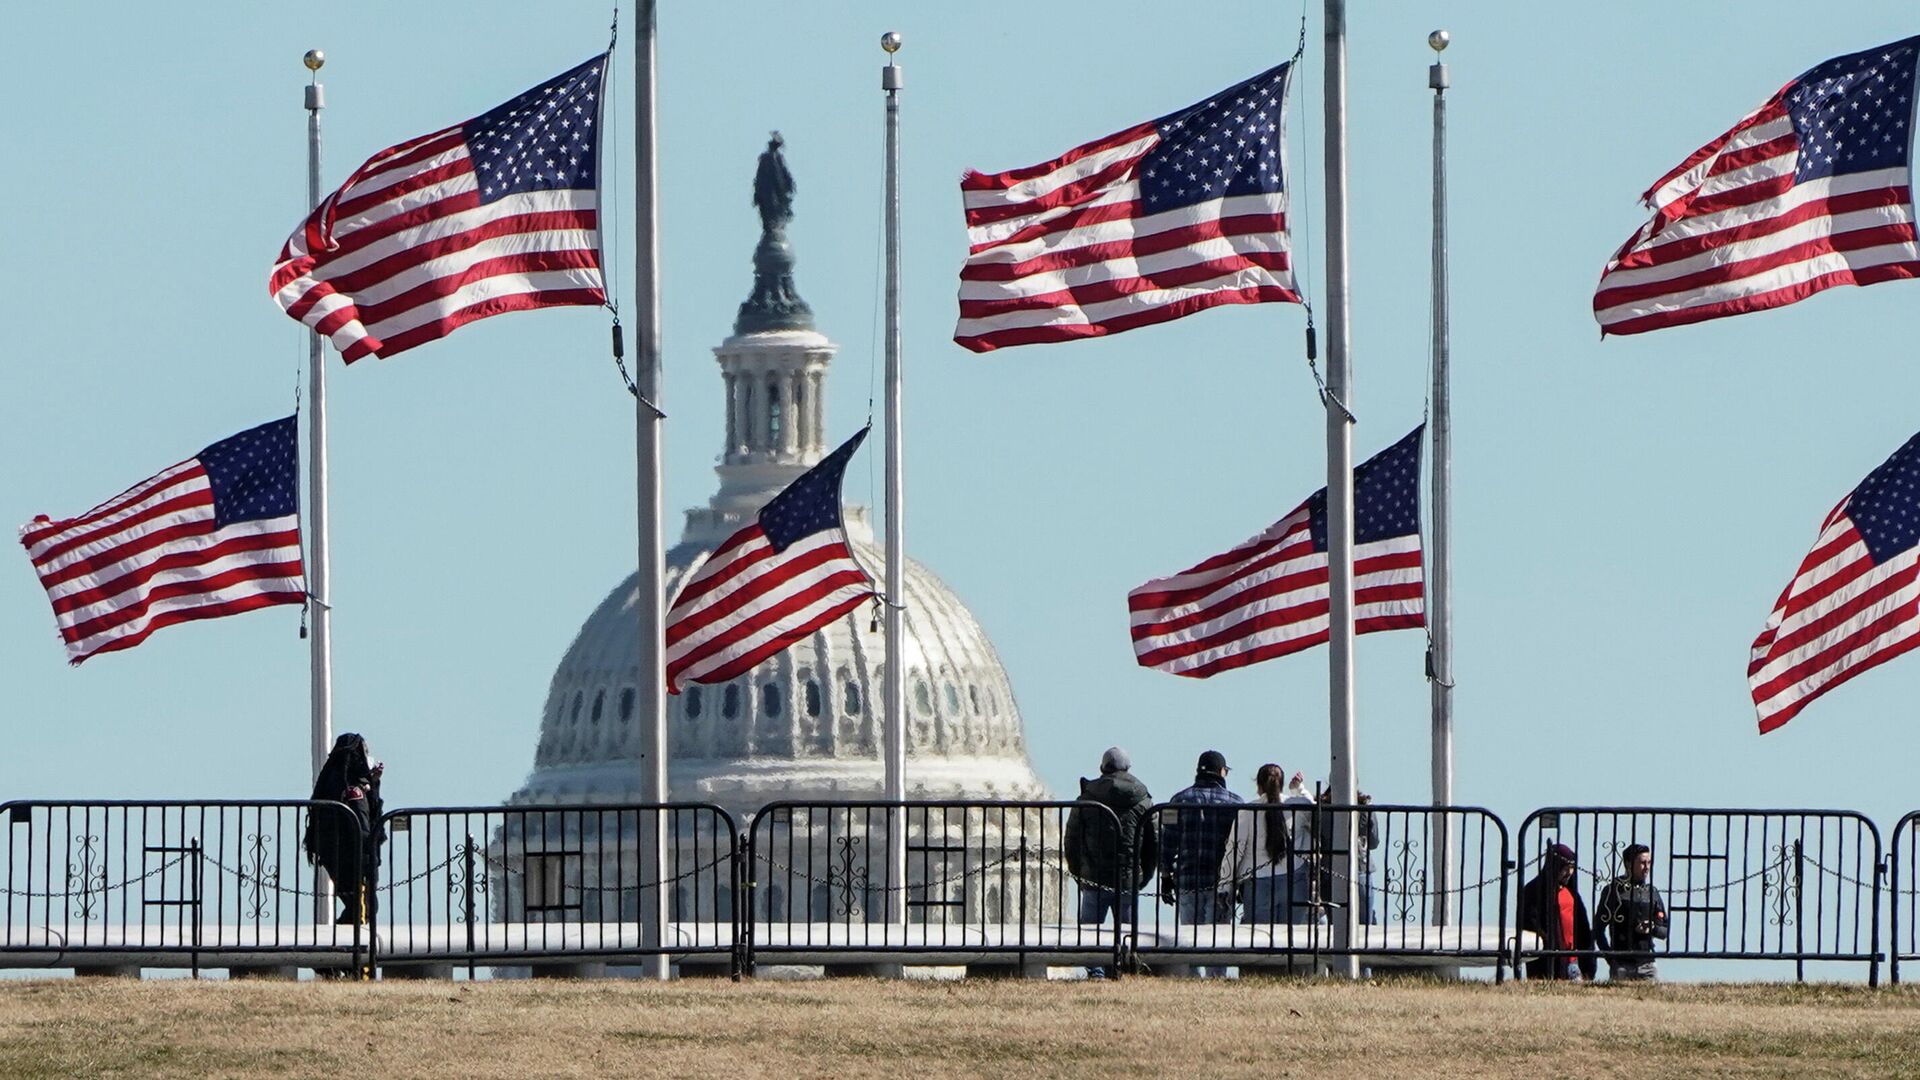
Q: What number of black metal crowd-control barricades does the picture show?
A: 6